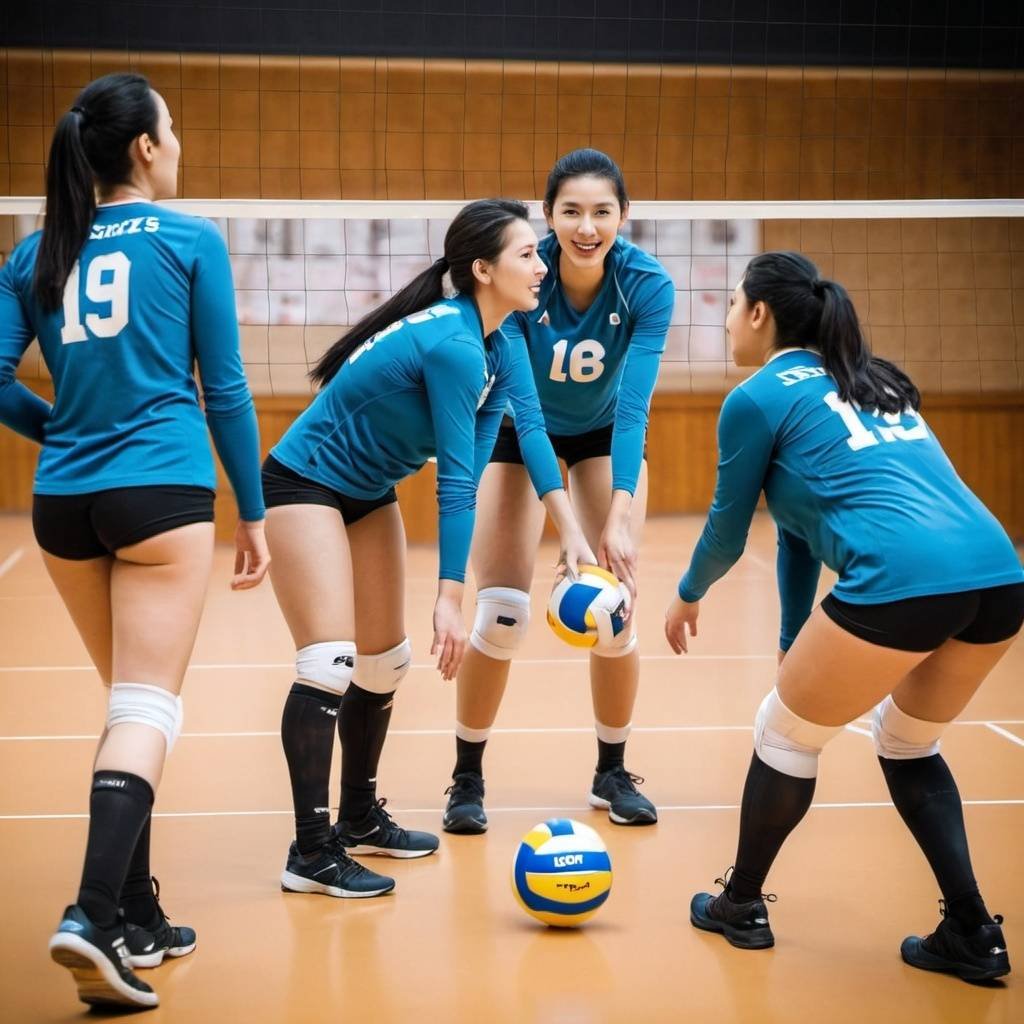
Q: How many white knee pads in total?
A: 7